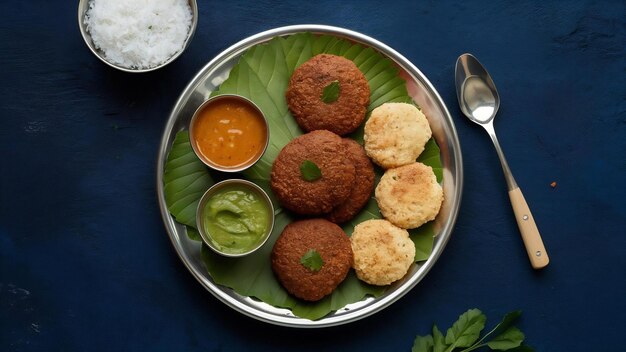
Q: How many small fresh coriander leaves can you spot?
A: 3